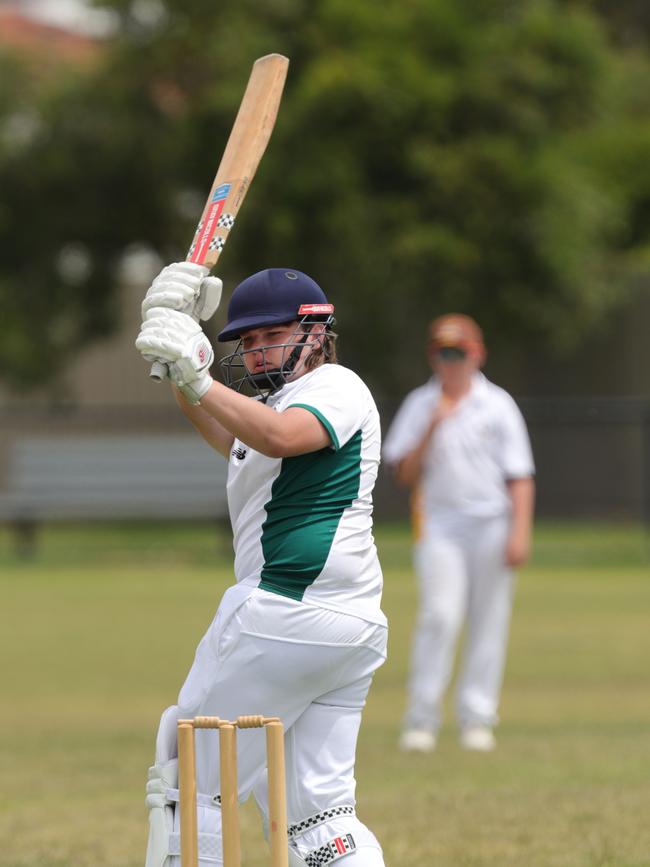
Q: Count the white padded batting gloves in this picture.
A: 2